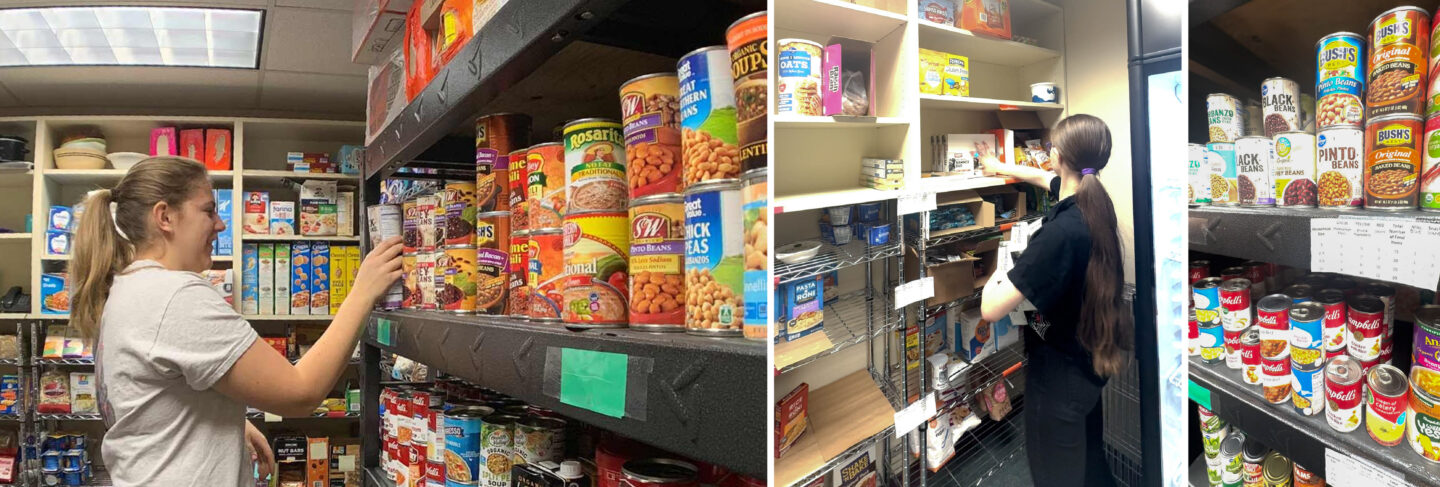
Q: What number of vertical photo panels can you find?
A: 3